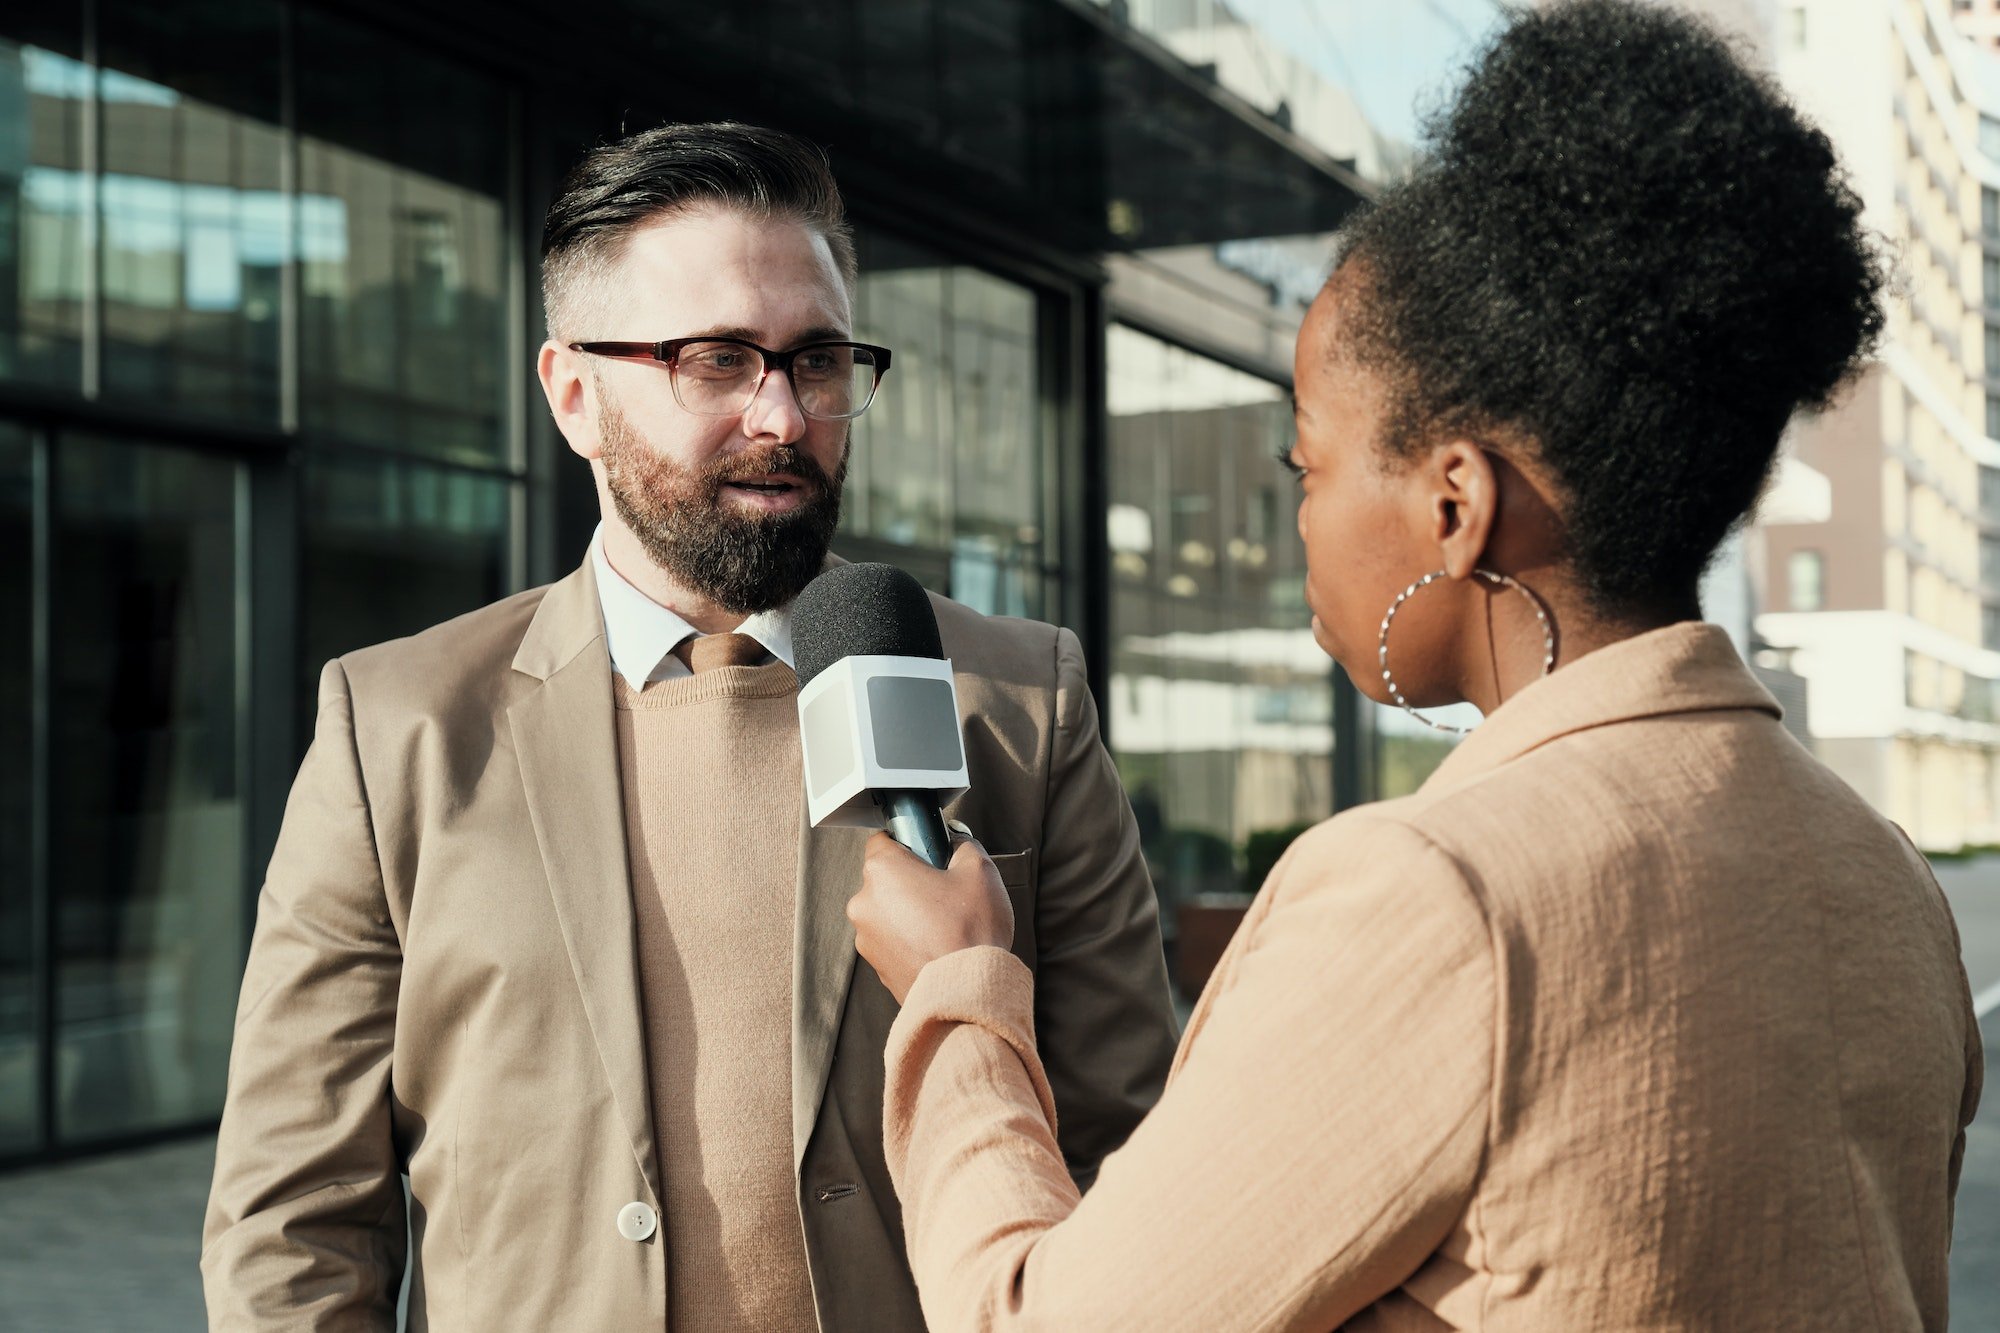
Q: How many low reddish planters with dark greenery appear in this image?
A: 1